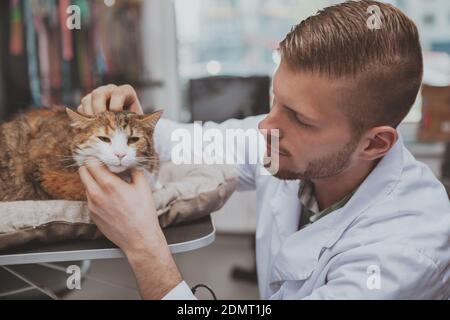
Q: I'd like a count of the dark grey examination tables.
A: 1